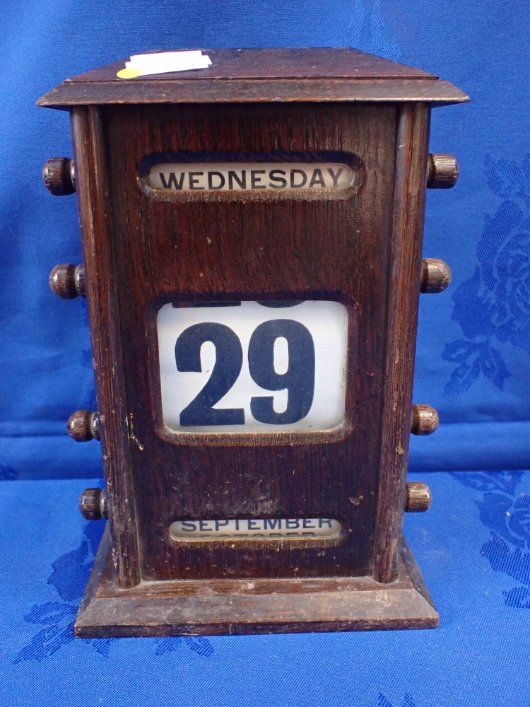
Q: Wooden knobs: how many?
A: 8